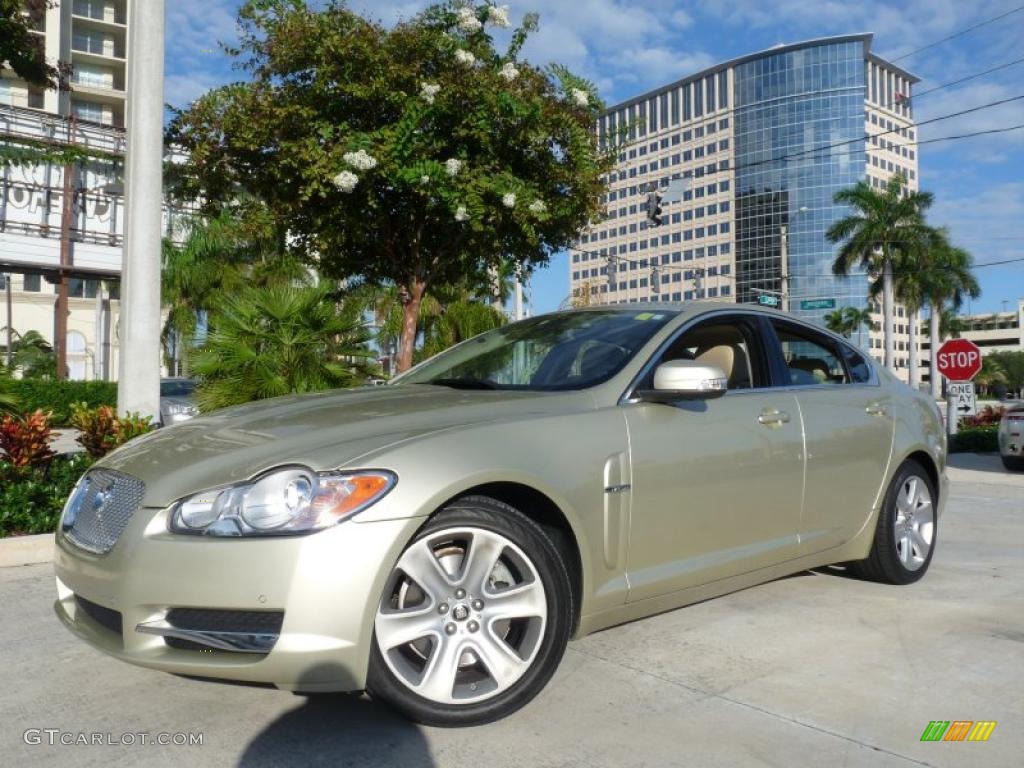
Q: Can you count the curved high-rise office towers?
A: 1